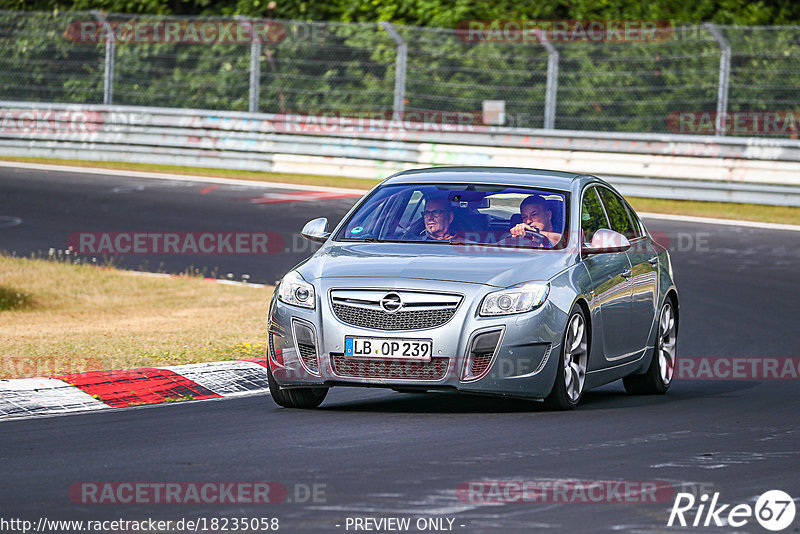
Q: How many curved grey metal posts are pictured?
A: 5